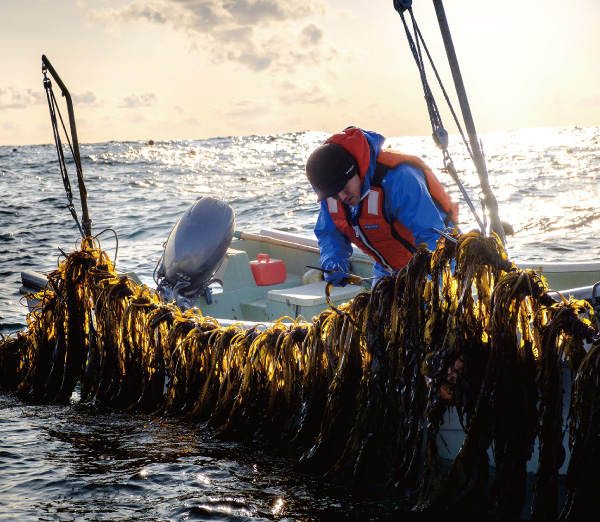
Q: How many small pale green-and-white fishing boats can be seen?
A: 1